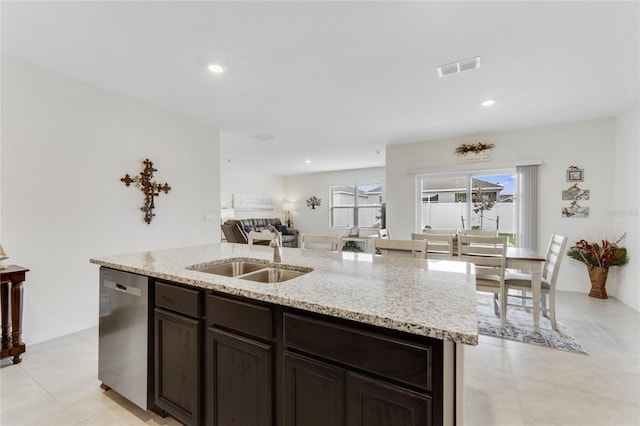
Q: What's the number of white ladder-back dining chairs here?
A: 5